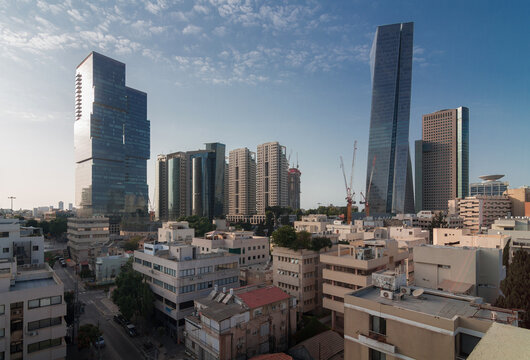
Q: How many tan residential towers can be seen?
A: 2